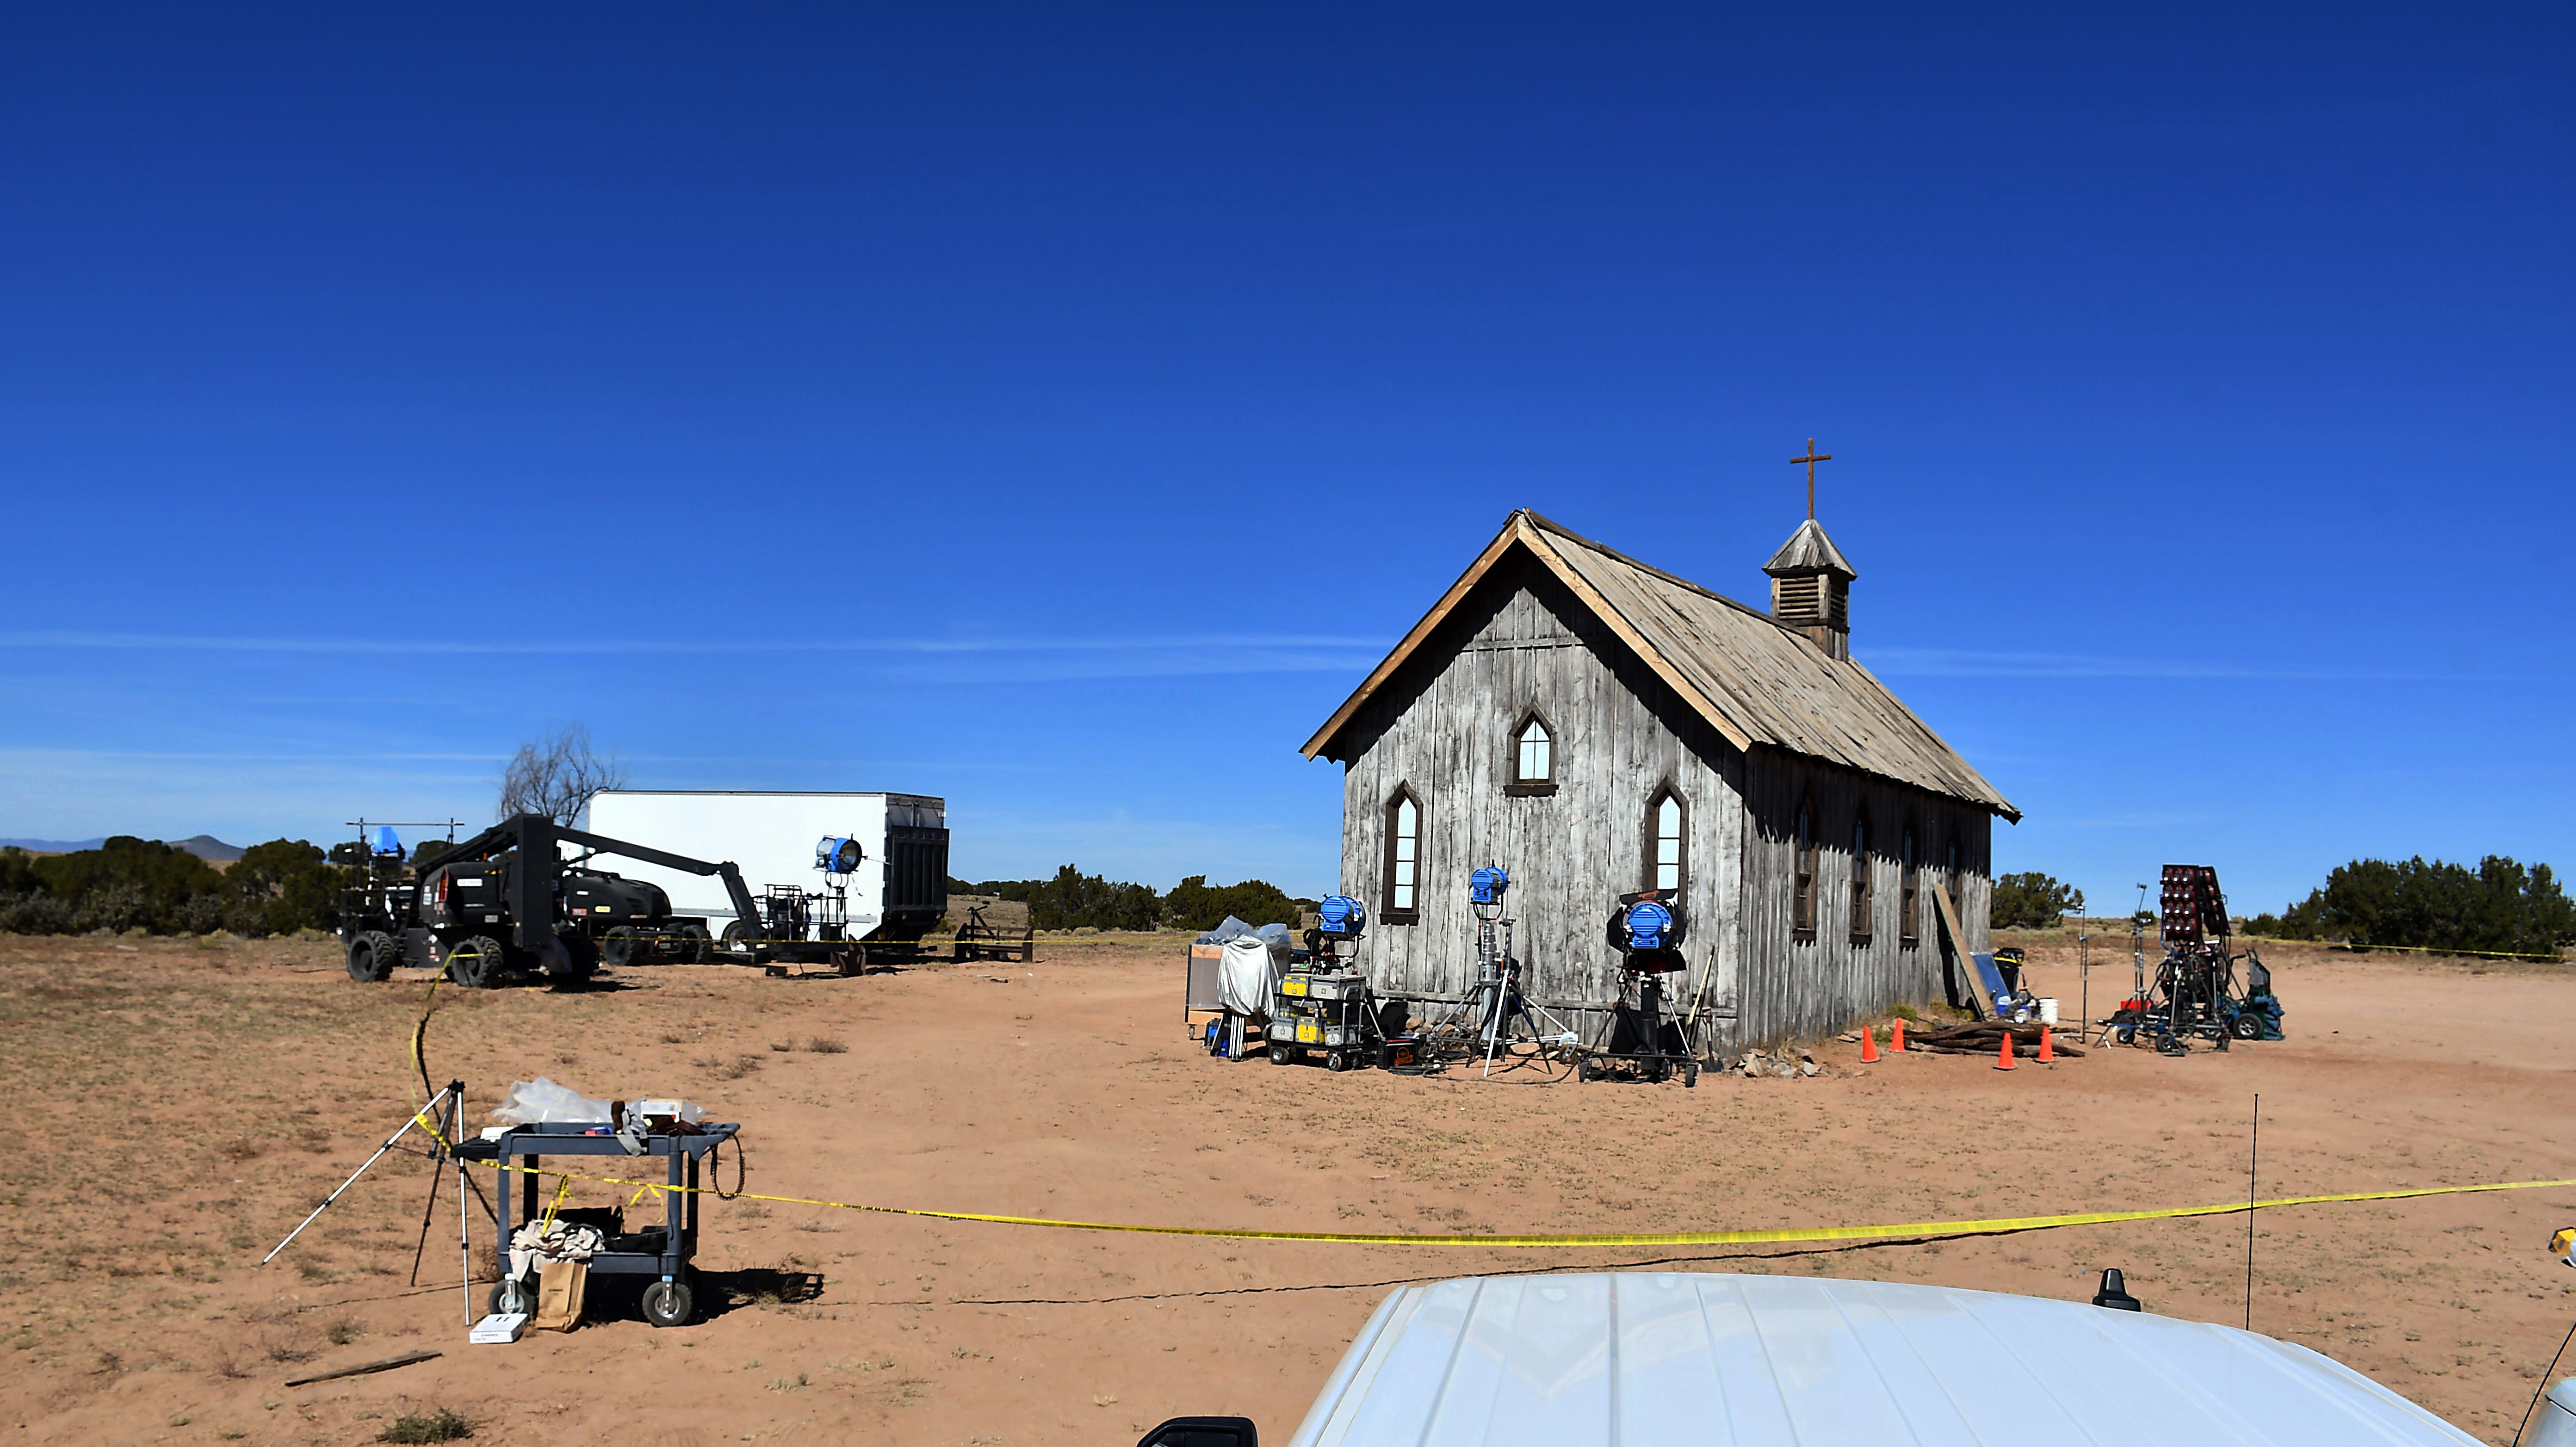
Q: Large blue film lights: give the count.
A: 5